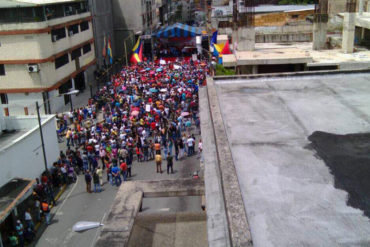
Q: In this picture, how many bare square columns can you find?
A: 3